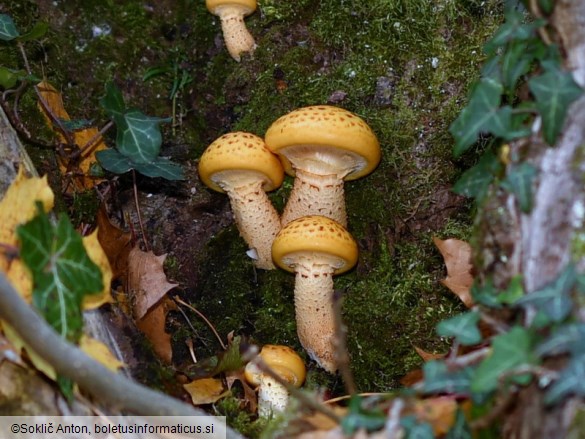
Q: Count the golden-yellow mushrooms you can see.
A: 5